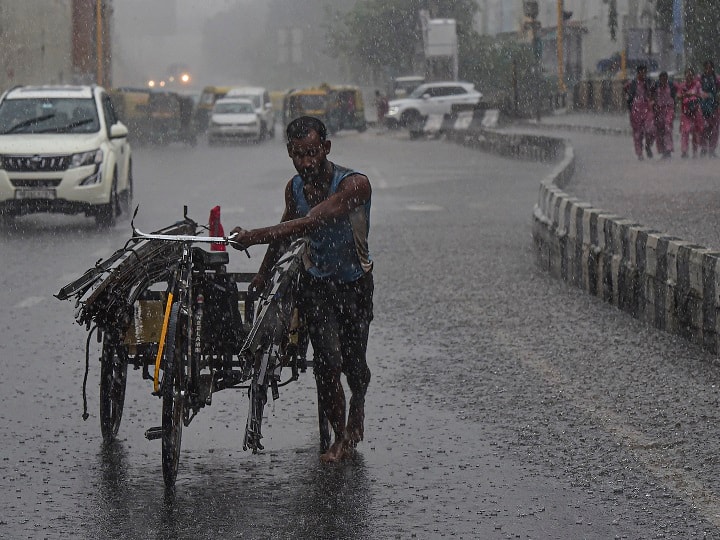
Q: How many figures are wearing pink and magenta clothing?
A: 4